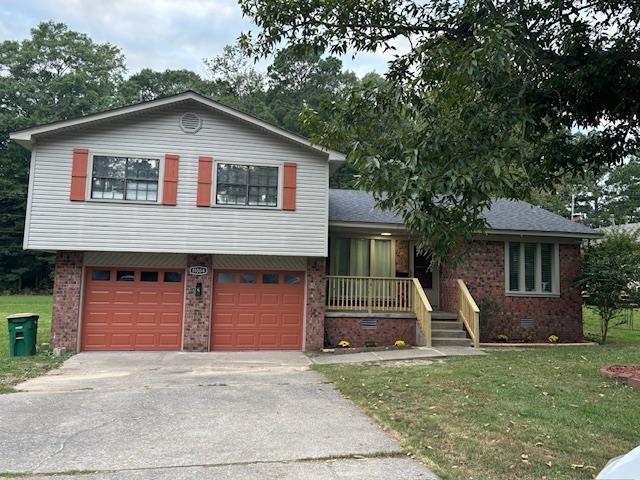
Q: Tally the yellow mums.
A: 4